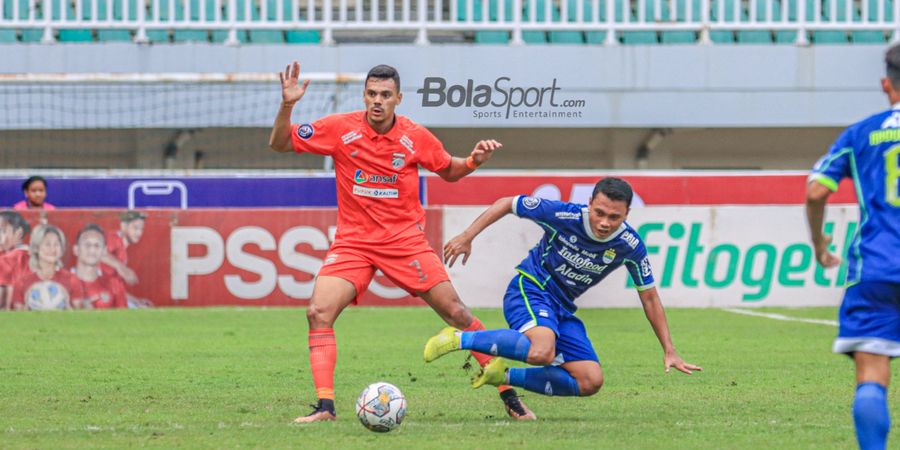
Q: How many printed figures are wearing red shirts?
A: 4